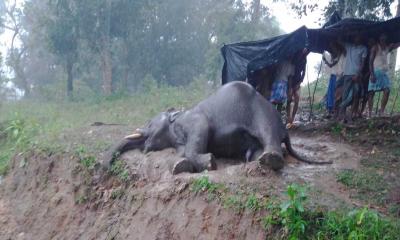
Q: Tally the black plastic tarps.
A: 1